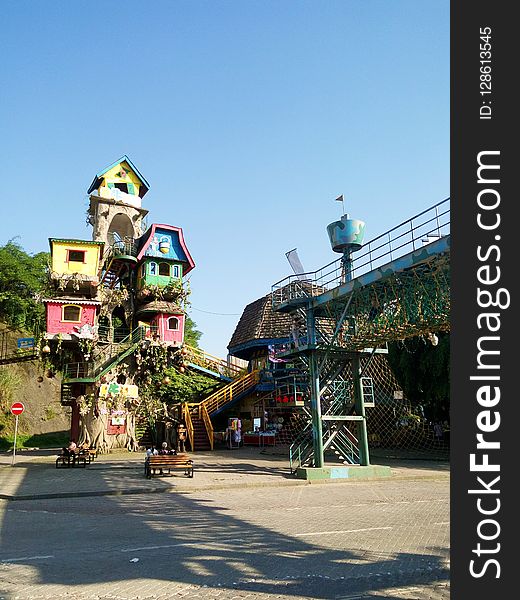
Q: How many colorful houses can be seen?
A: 5